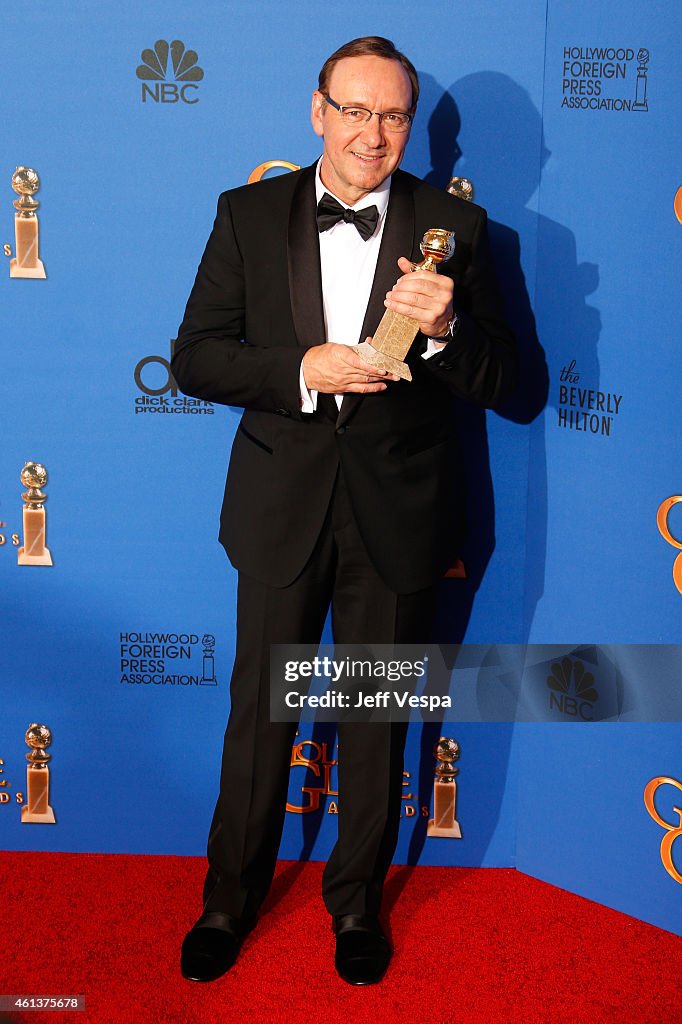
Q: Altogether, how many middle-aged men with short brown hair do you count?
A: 1